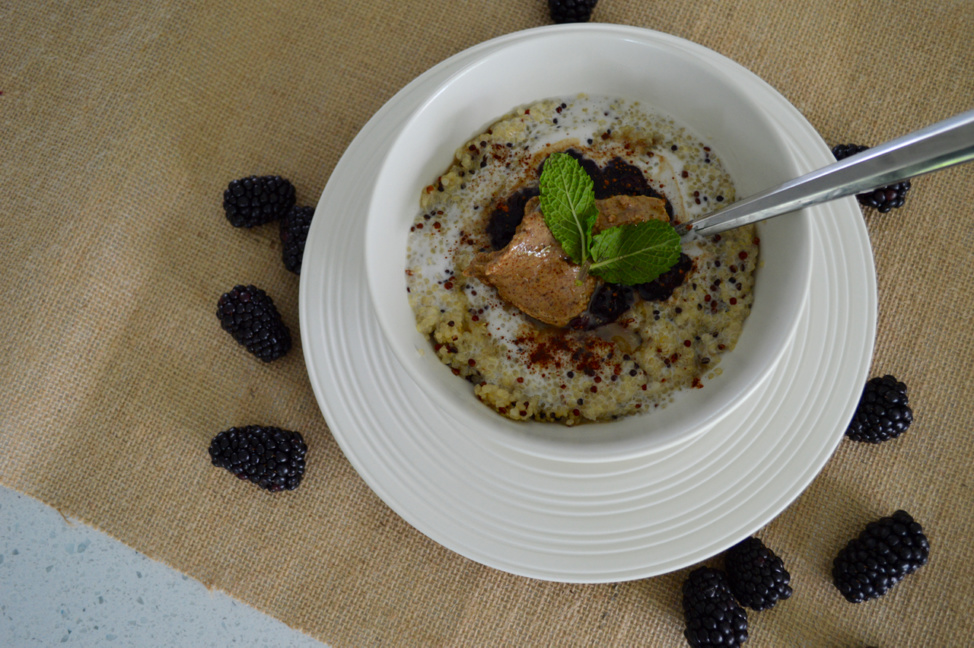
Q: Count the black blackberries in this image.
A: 10